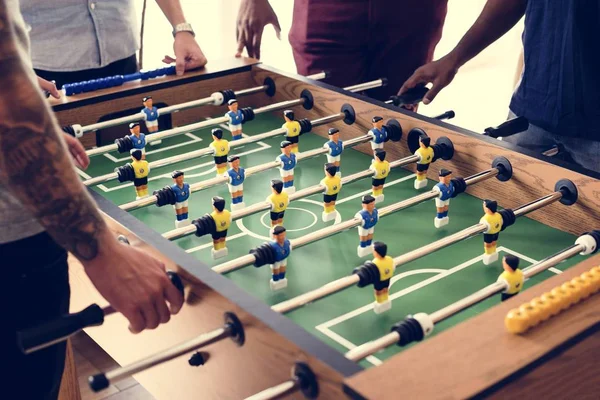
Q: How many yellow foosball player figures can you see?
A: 11